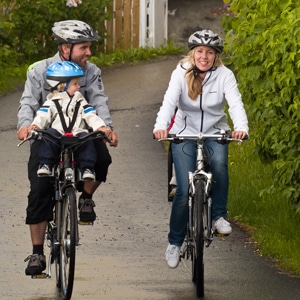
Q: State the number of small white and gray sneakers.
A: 2